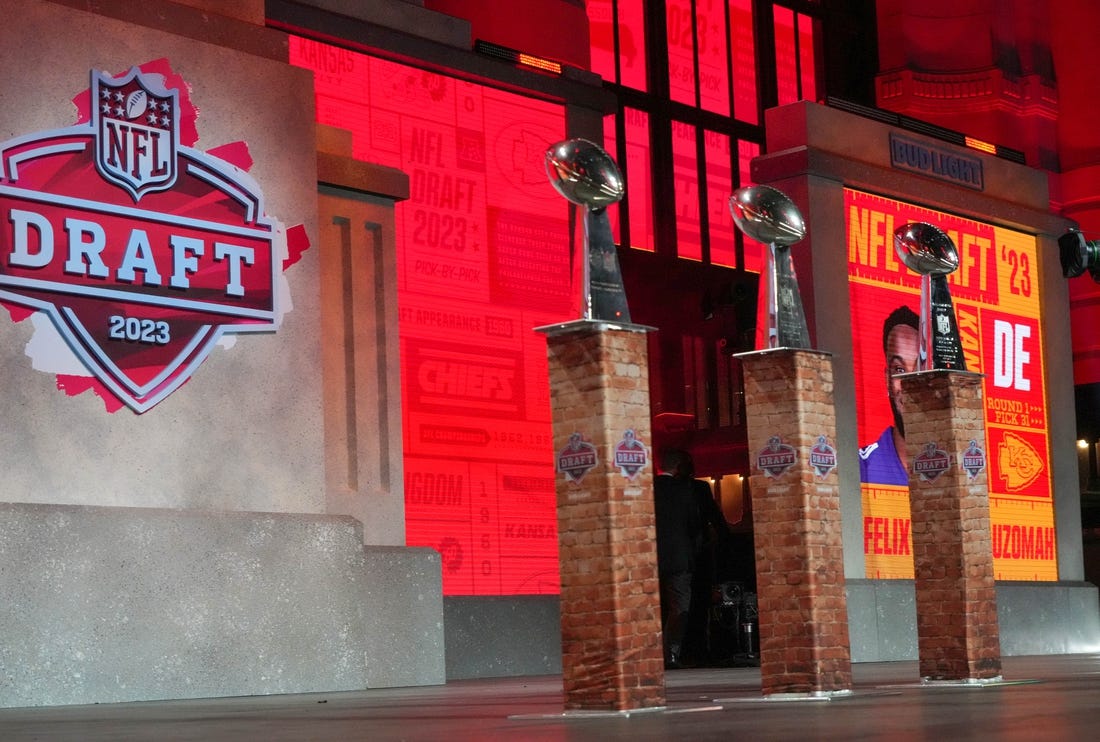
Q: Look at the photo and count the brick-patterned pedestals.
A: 3